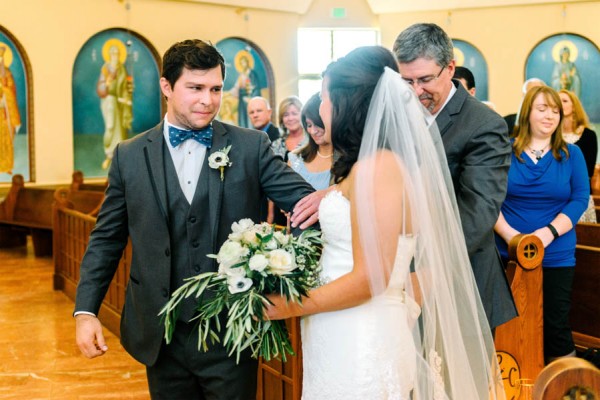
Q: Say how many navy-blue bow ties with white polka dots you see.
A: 1